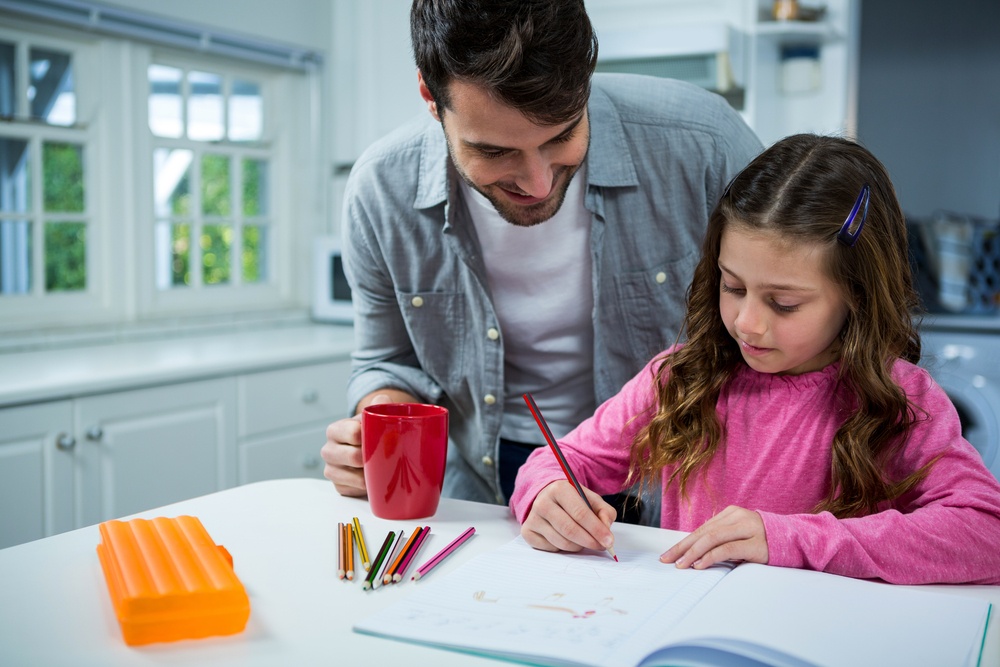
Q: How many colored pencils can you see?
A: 9